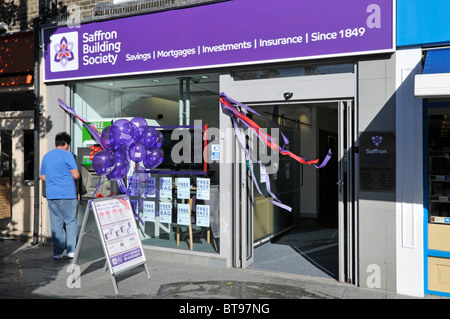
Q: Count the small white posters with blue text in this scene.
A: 10